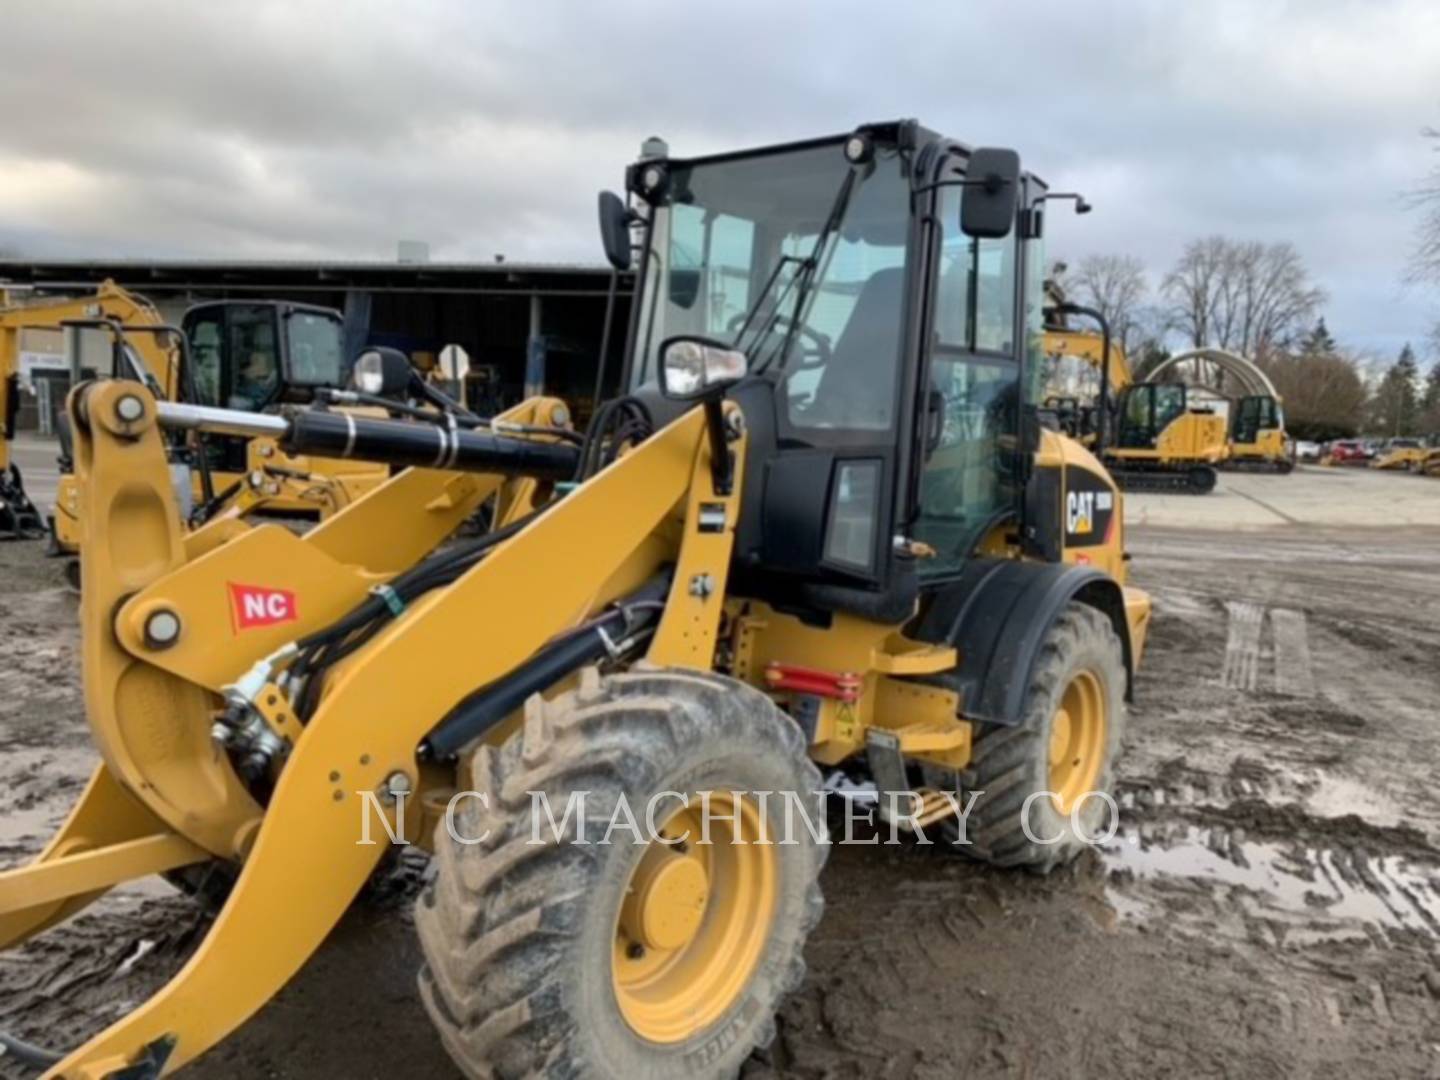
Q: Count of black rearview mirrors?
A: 2